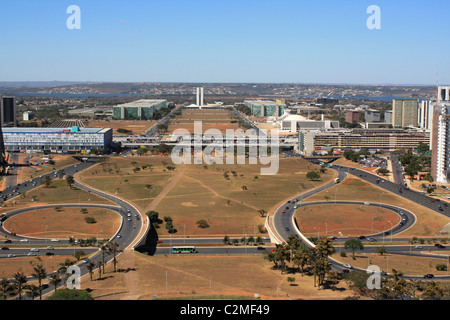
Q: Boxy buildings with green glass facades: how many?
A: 2